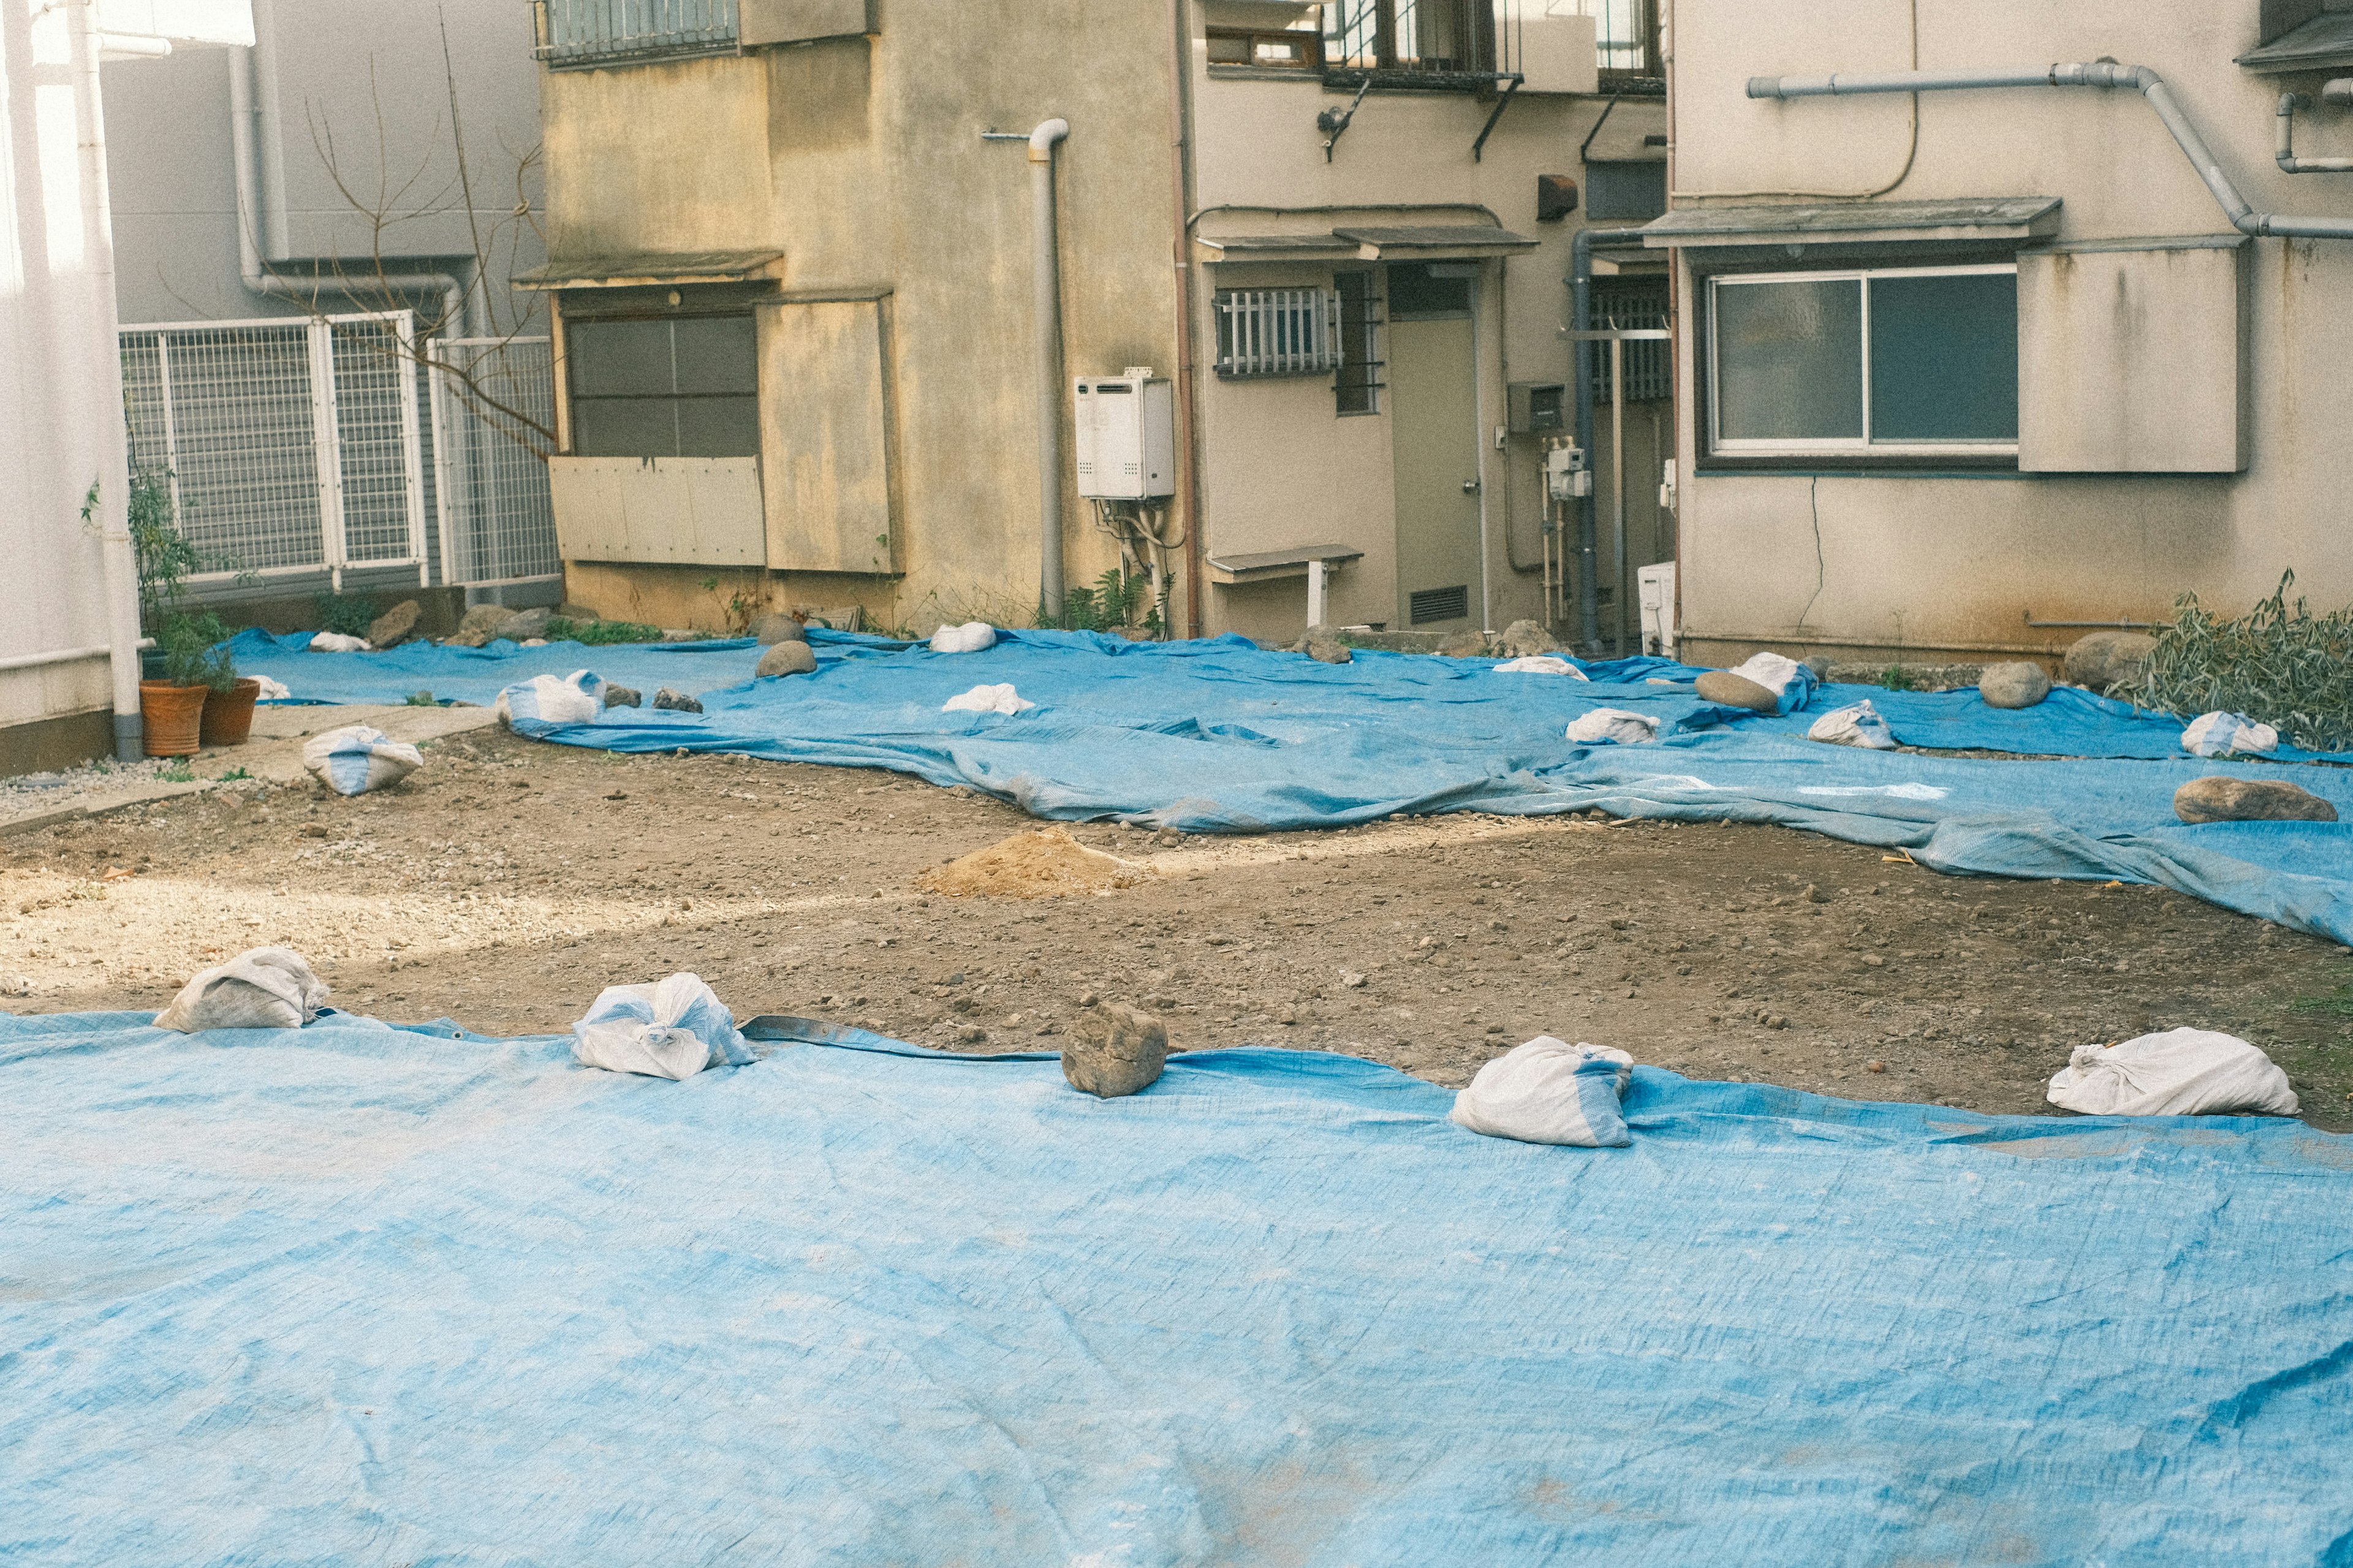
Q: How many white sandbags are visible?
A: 15